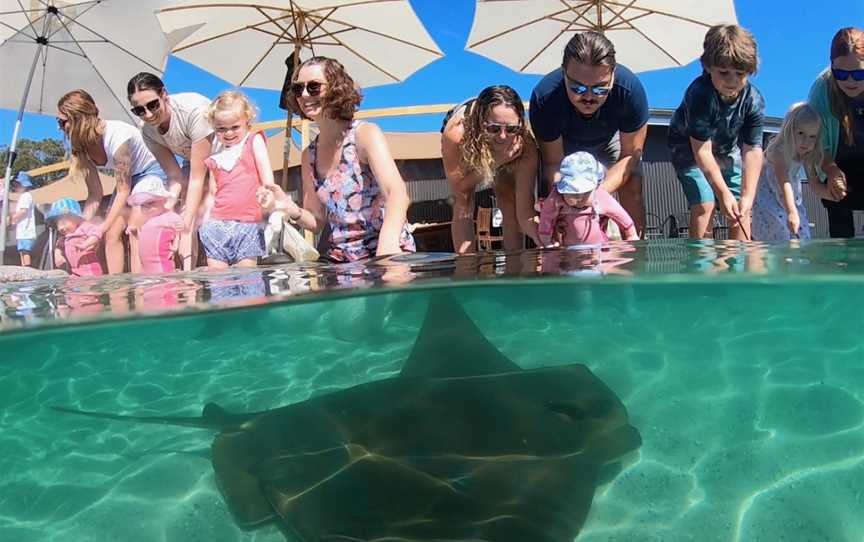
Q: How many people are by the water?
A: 13